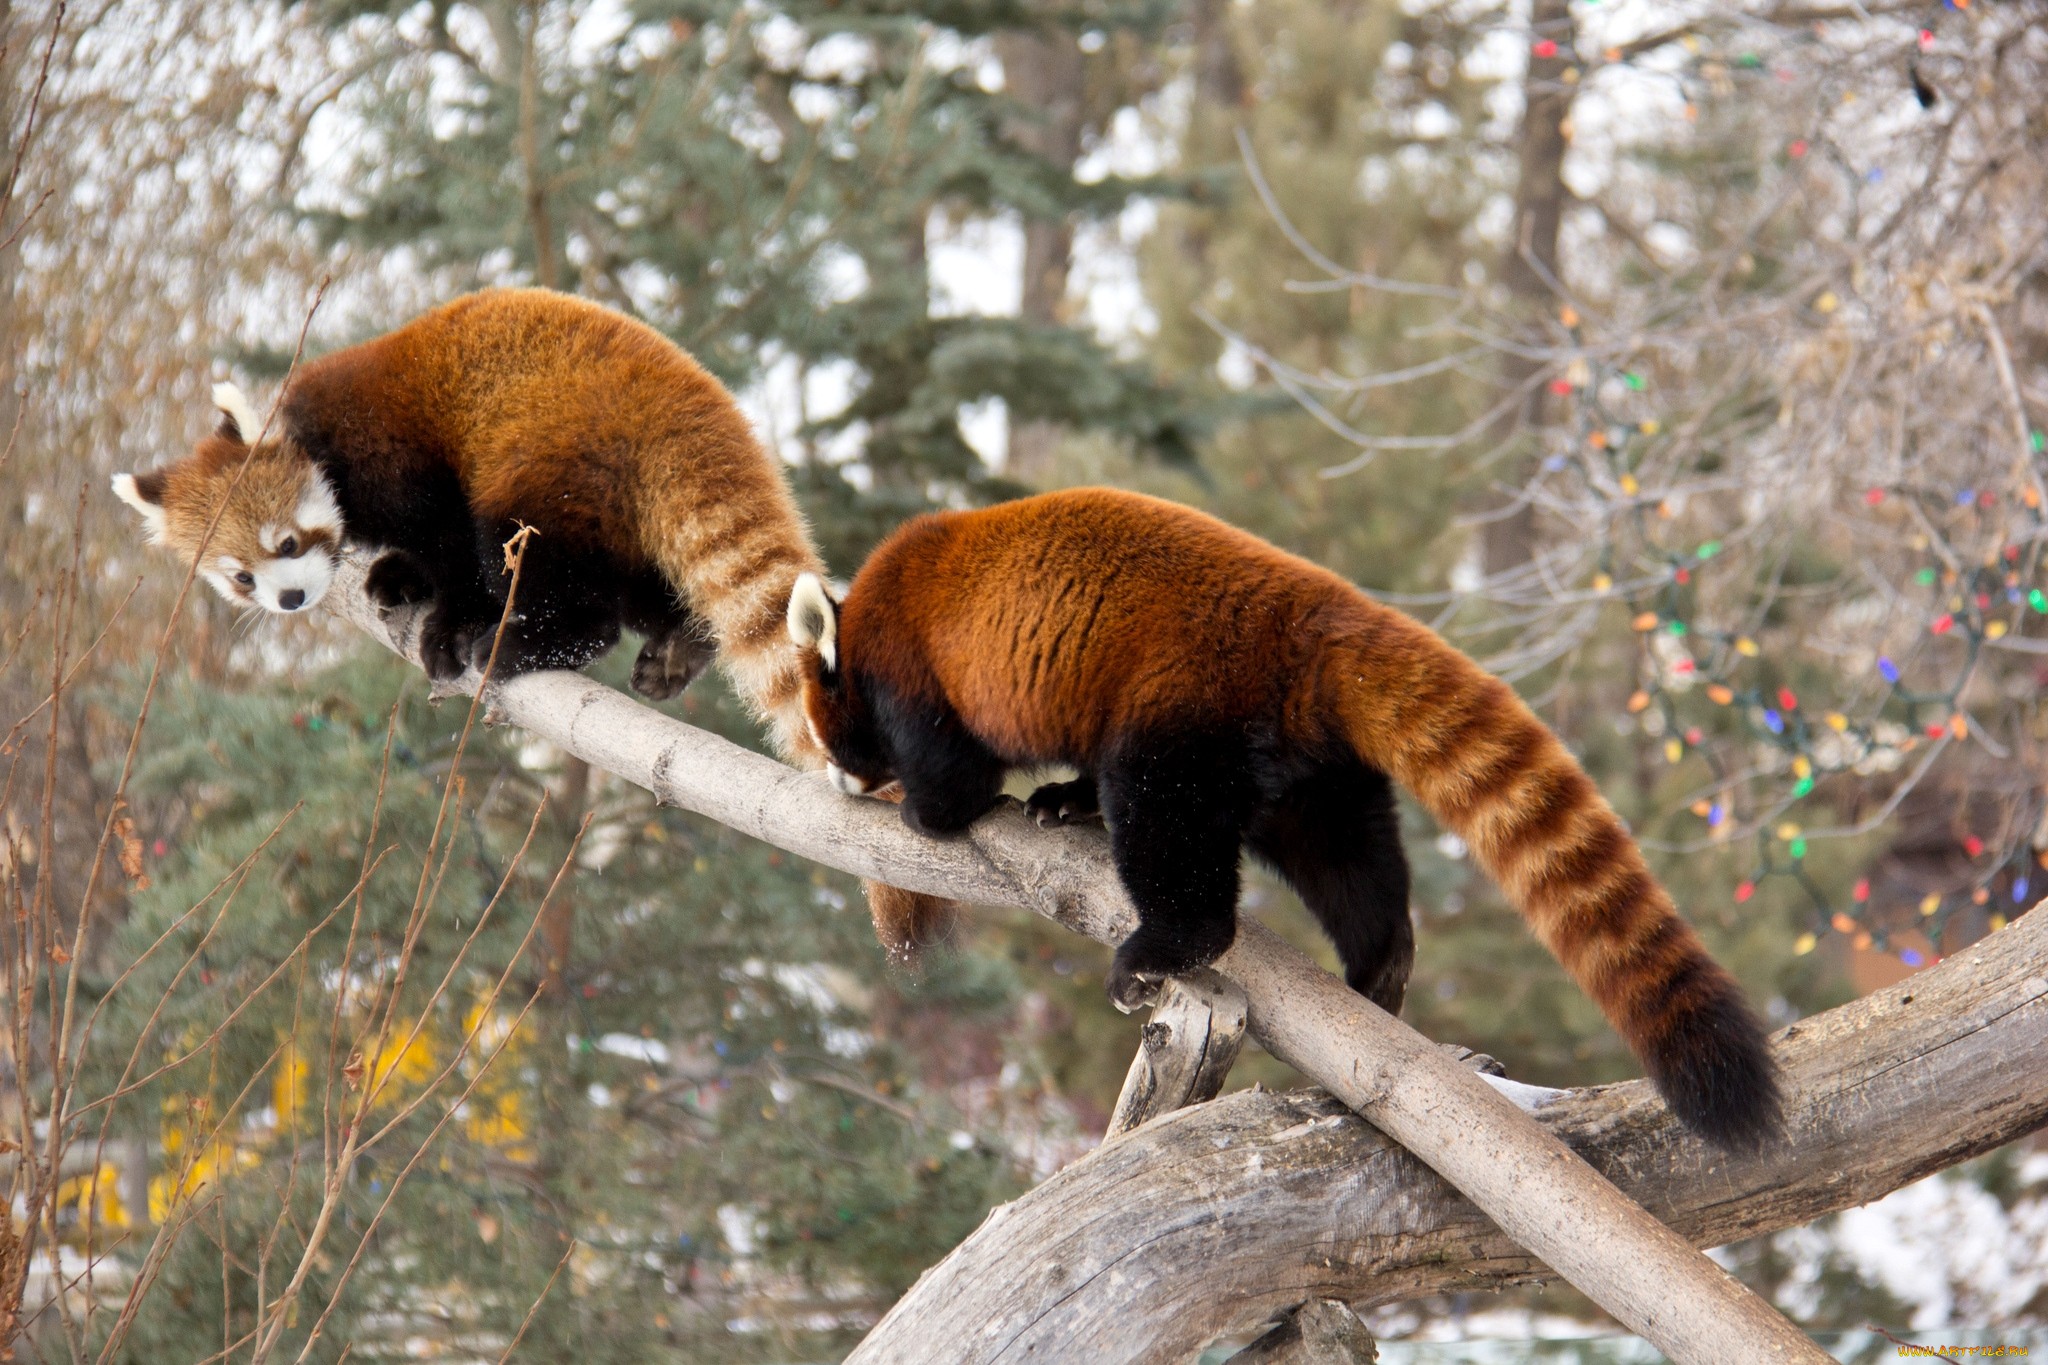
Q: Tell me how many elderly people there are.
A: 0